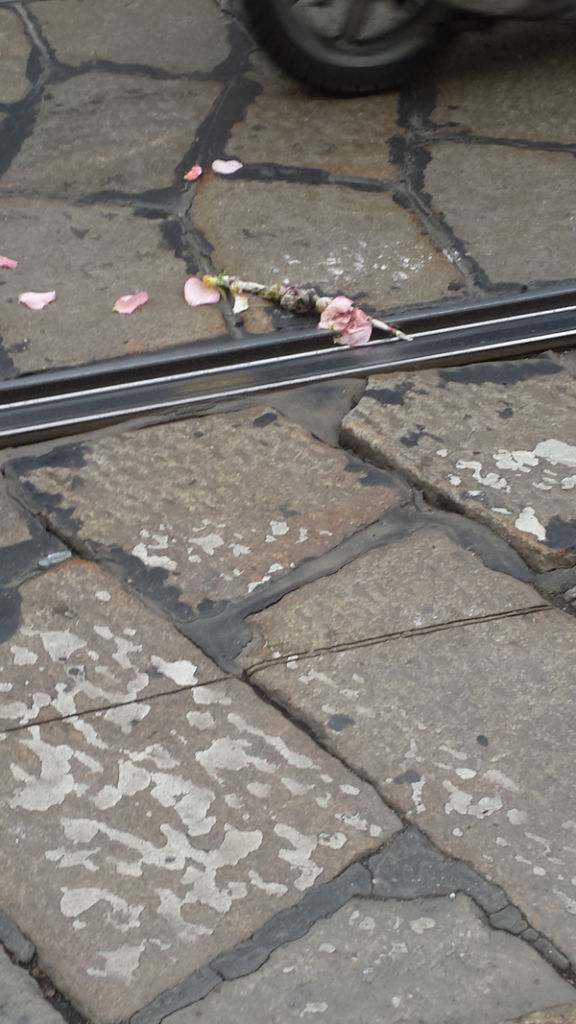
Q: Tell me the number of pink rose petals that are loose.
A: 6